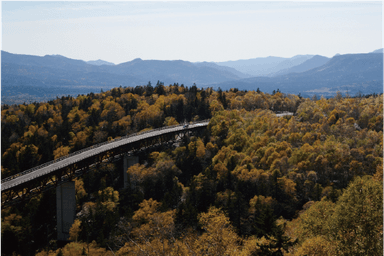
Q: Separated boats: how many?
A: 0